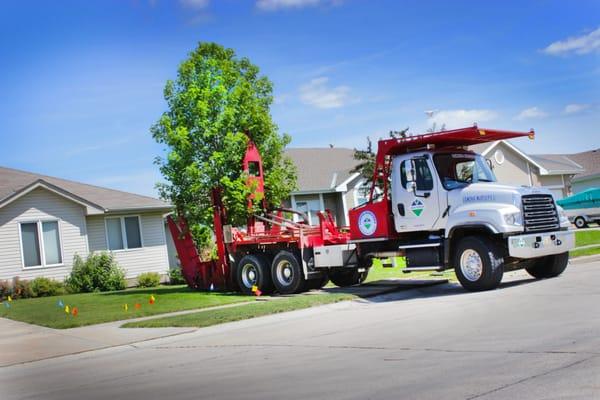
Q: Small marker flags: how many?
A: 11